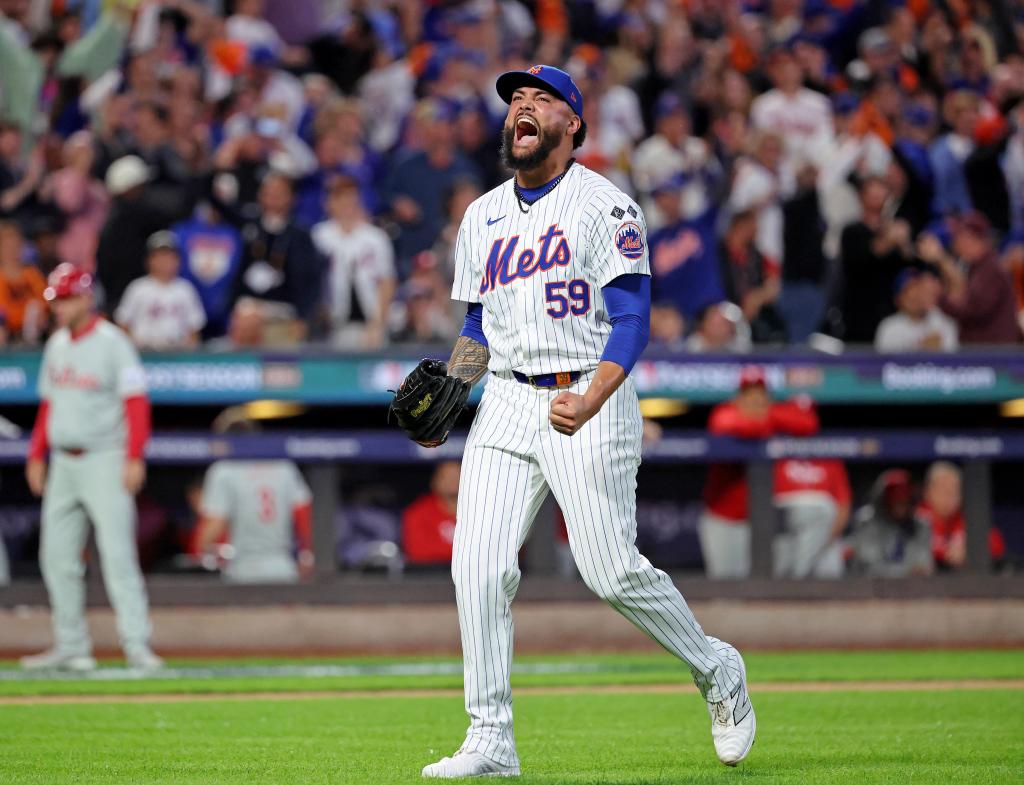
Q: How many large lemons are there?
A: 0